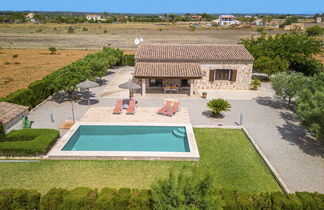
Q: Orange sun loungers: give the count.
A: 4